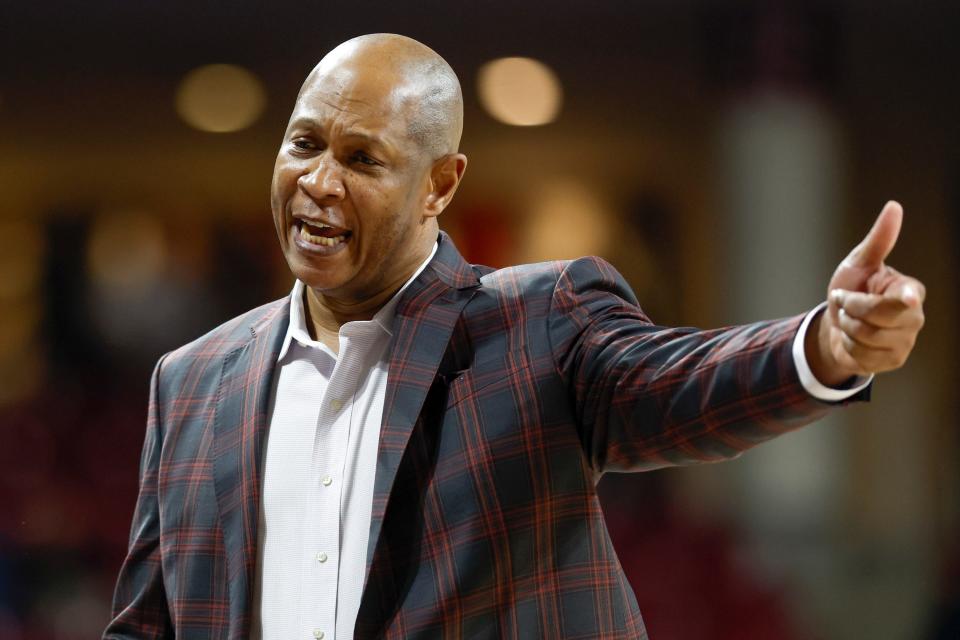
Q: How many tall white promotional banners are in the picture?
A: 0